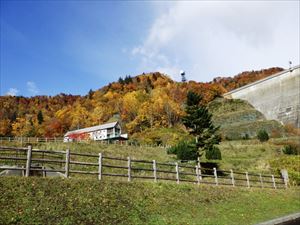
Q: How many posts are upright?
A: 13